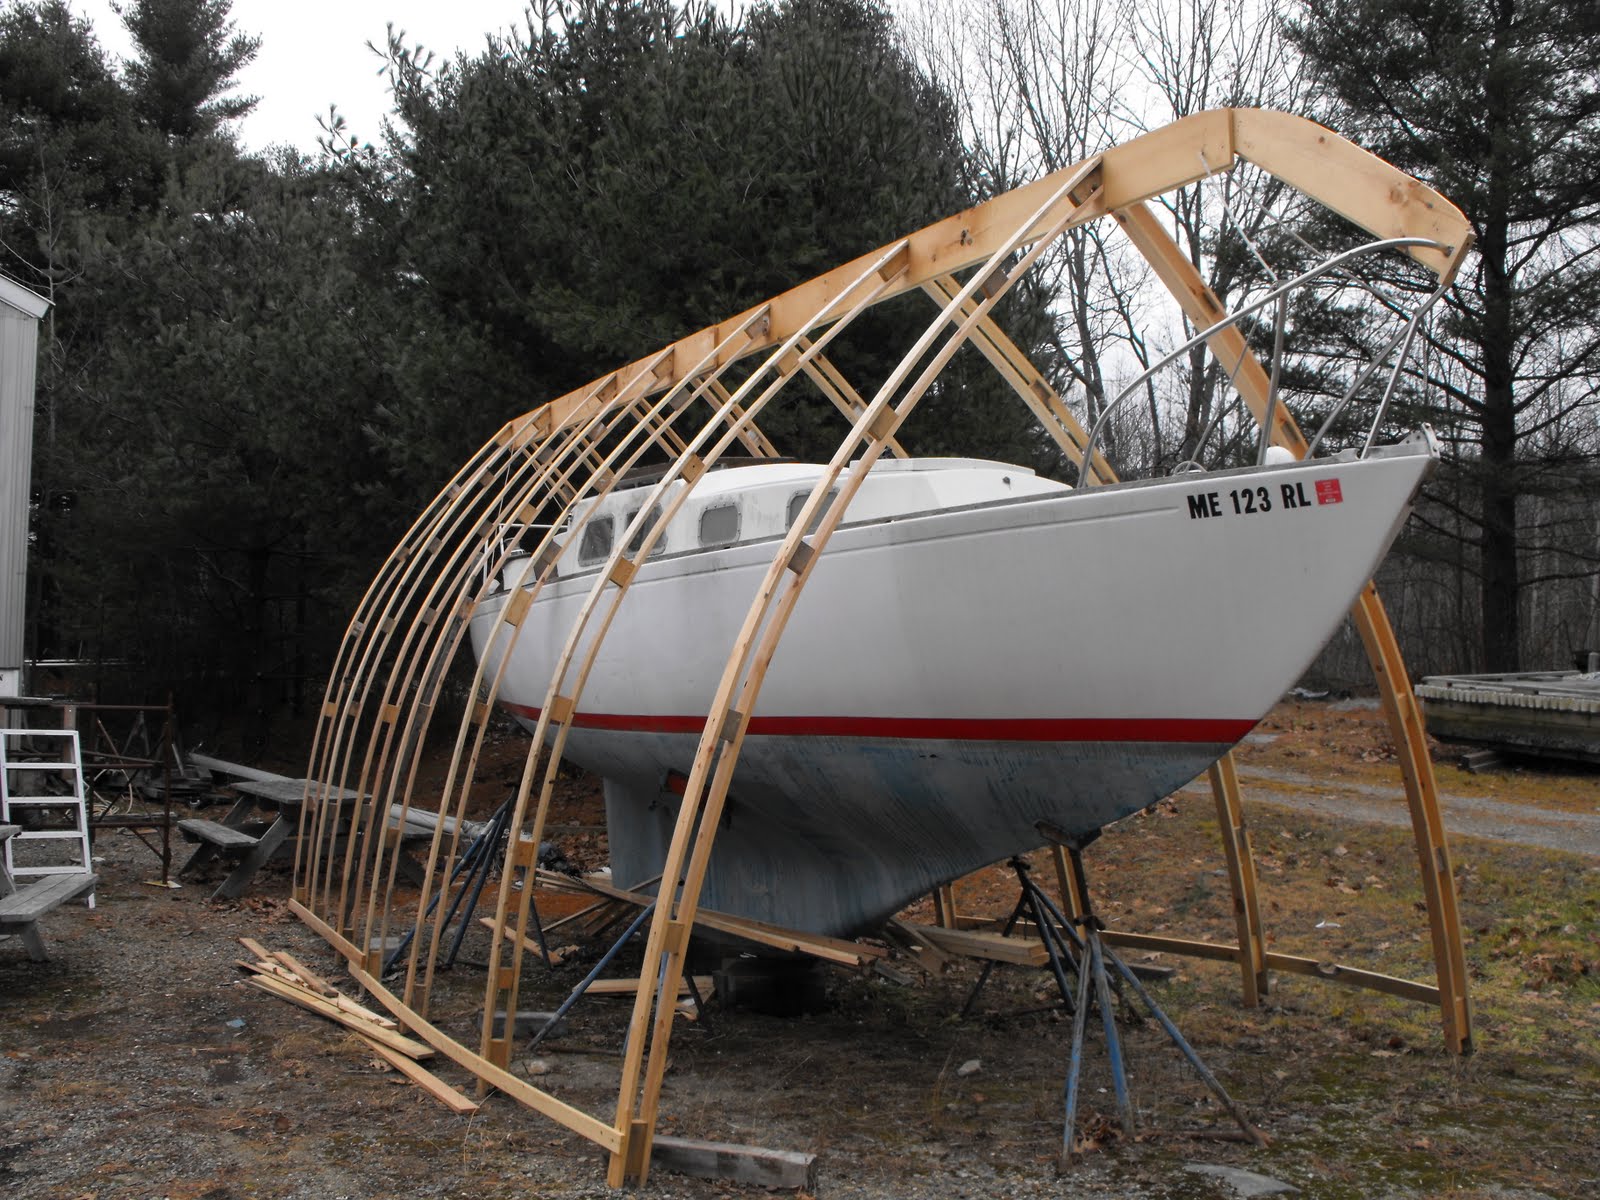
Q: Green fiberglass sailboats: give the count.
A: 0